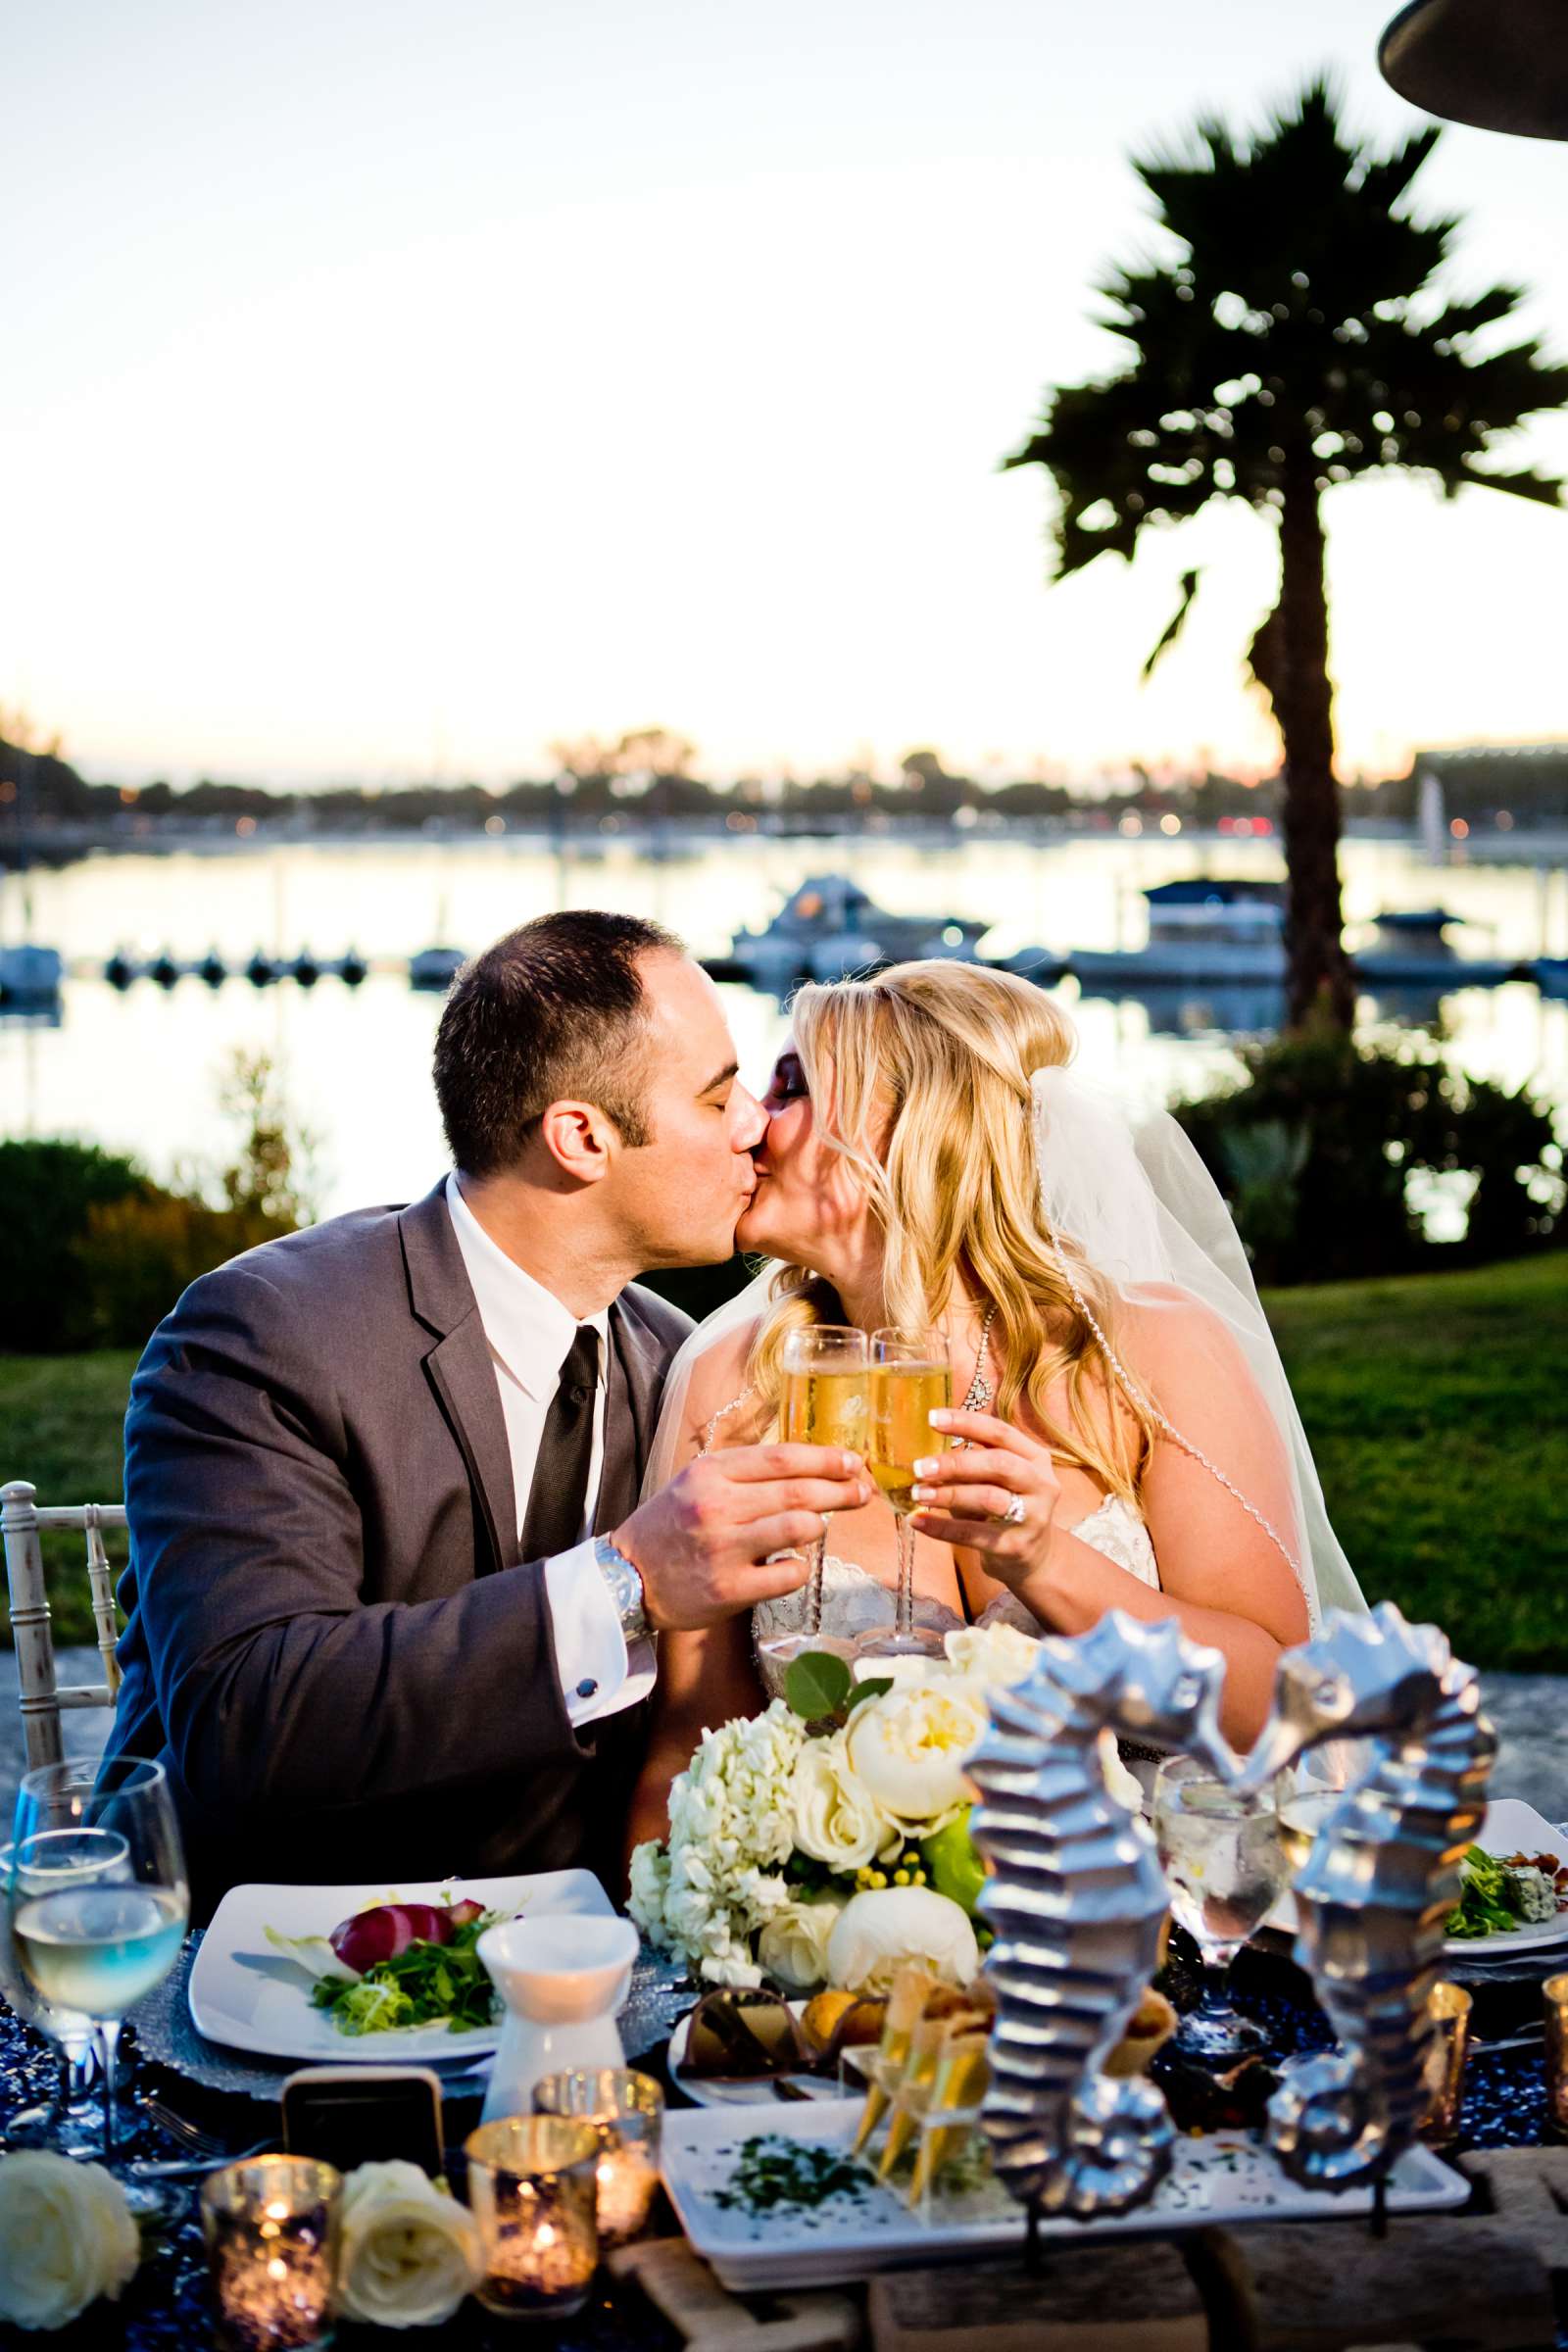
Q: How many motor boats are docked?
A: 3